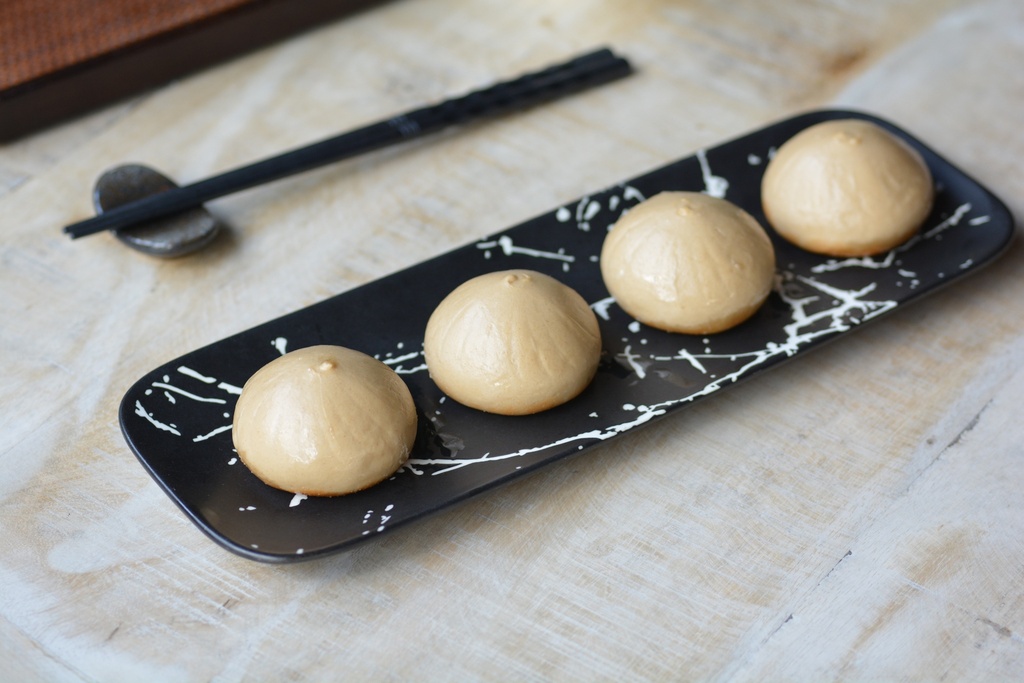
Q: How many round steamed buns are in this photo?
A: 4